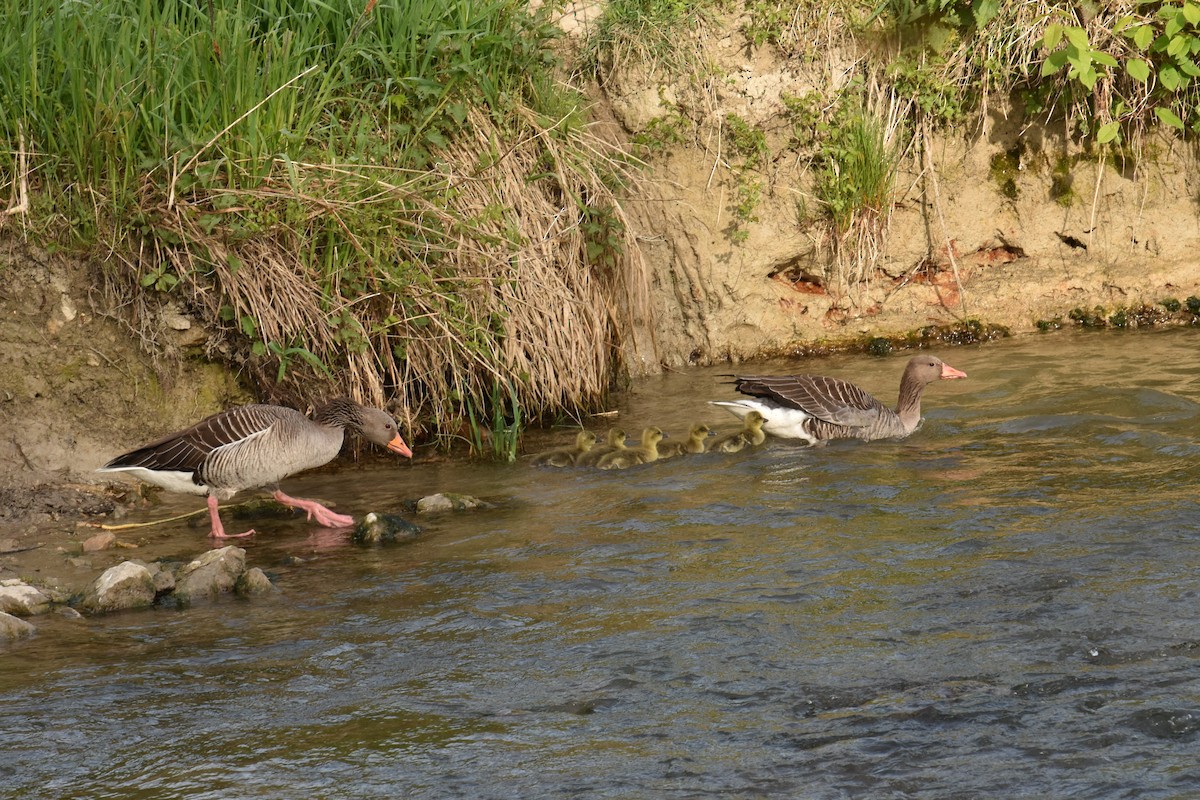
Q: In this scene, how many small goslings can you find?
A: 5